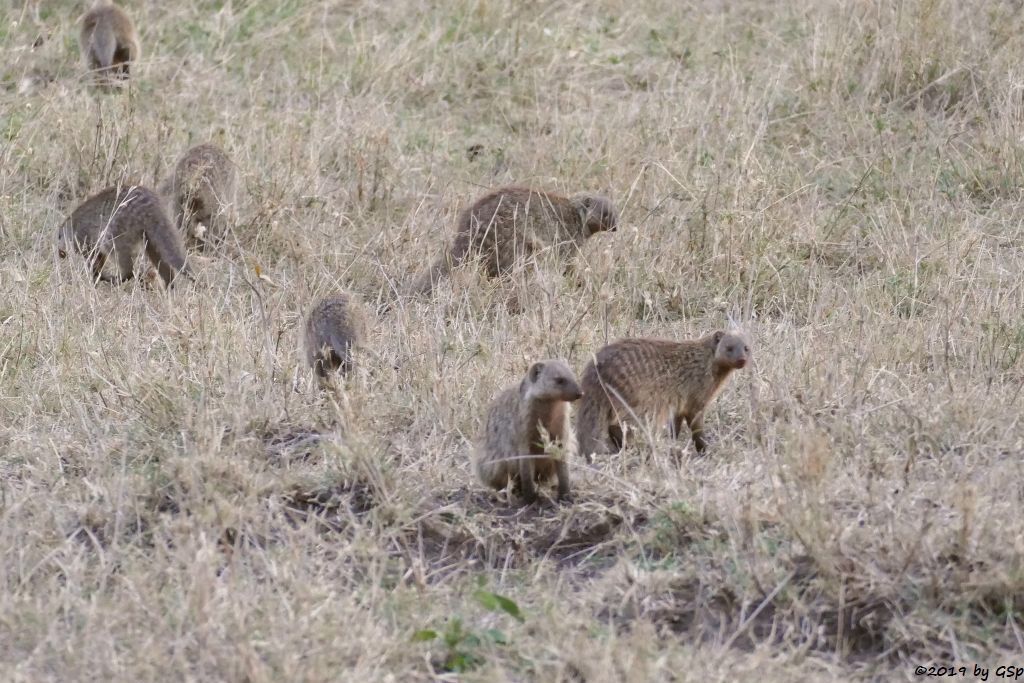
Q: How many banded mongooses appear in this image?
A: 7